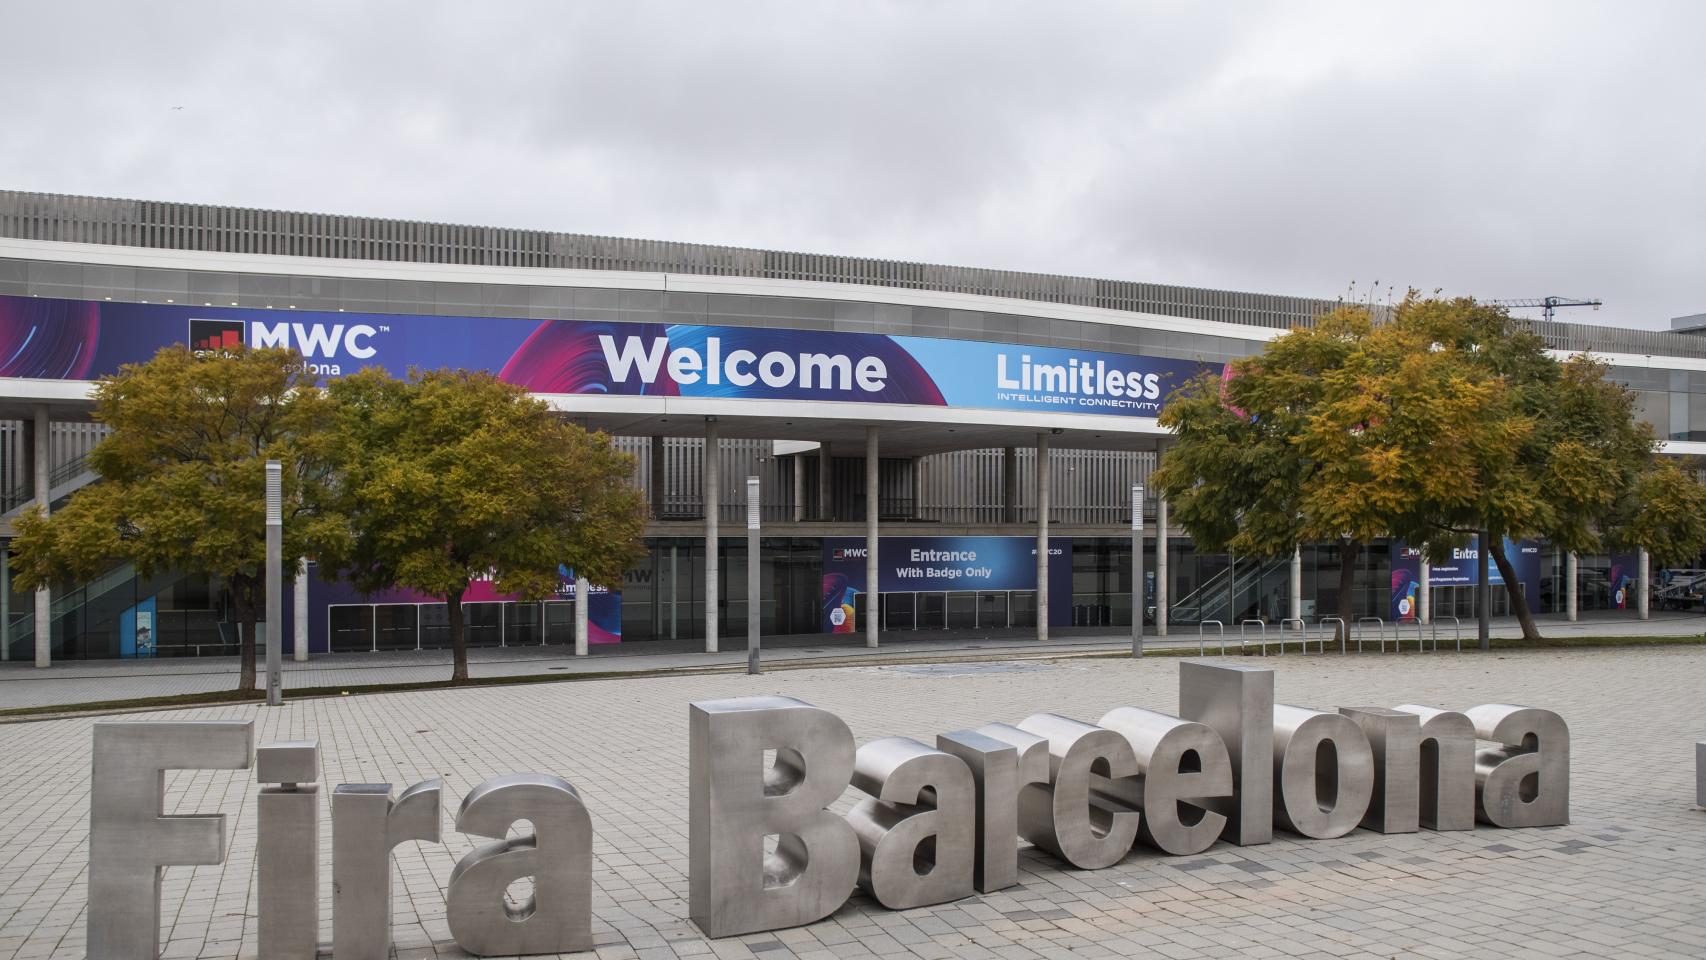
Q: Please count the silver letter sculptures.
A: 13